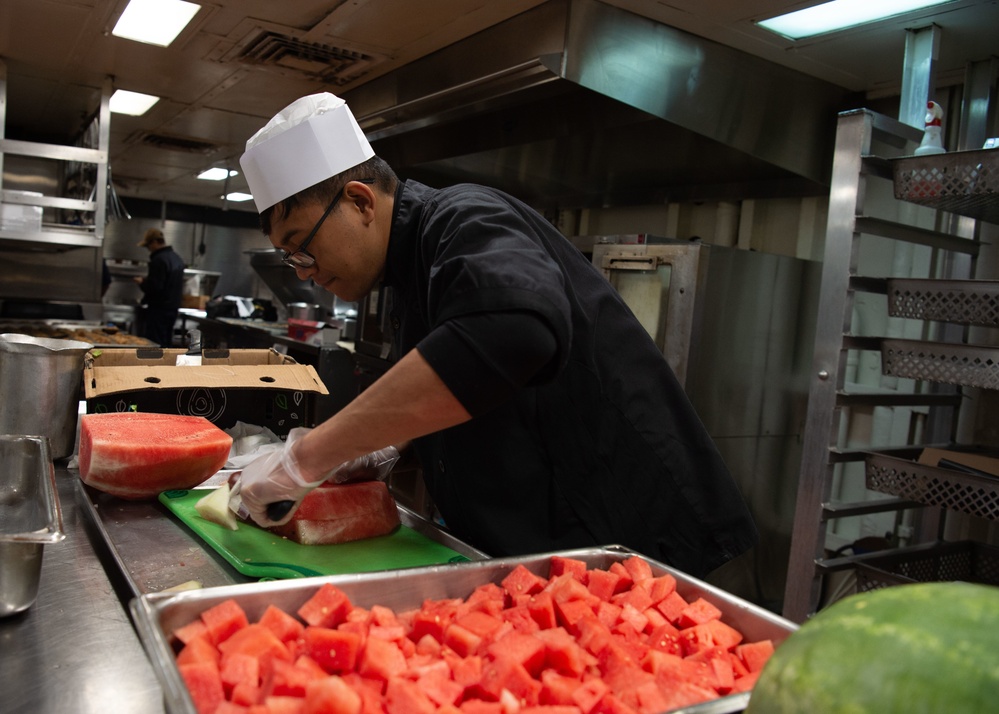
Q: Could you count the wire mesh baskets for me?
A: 5